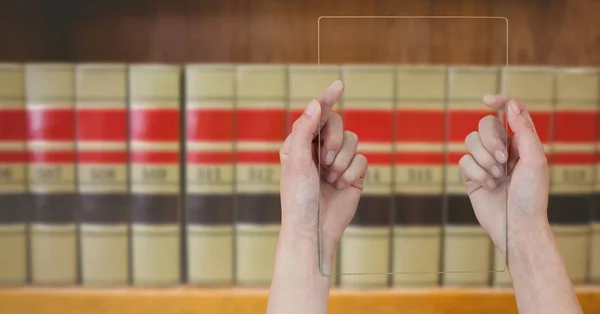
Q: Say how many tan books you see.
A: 12